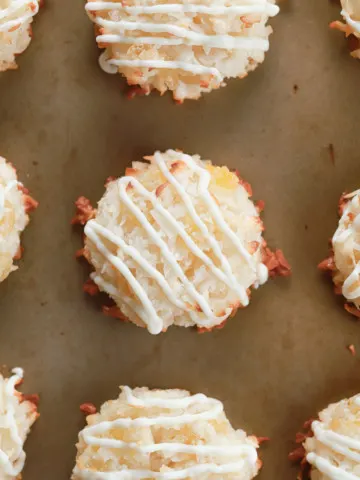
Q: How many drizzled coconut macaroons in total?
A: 9